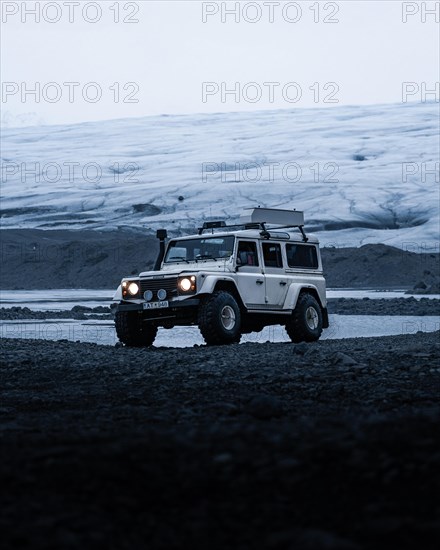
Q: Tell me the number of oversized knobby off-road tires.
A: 3